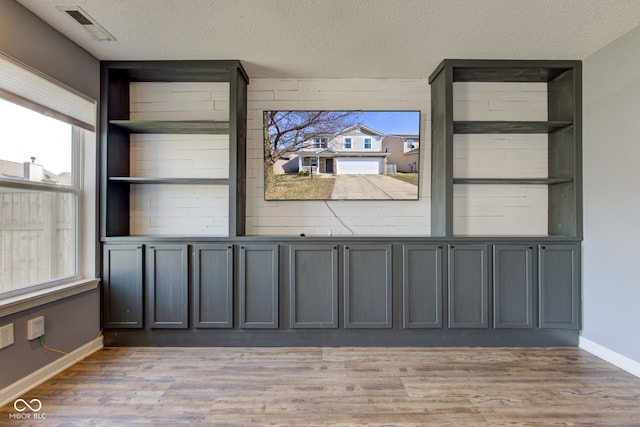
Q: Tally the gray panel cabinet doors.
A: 10